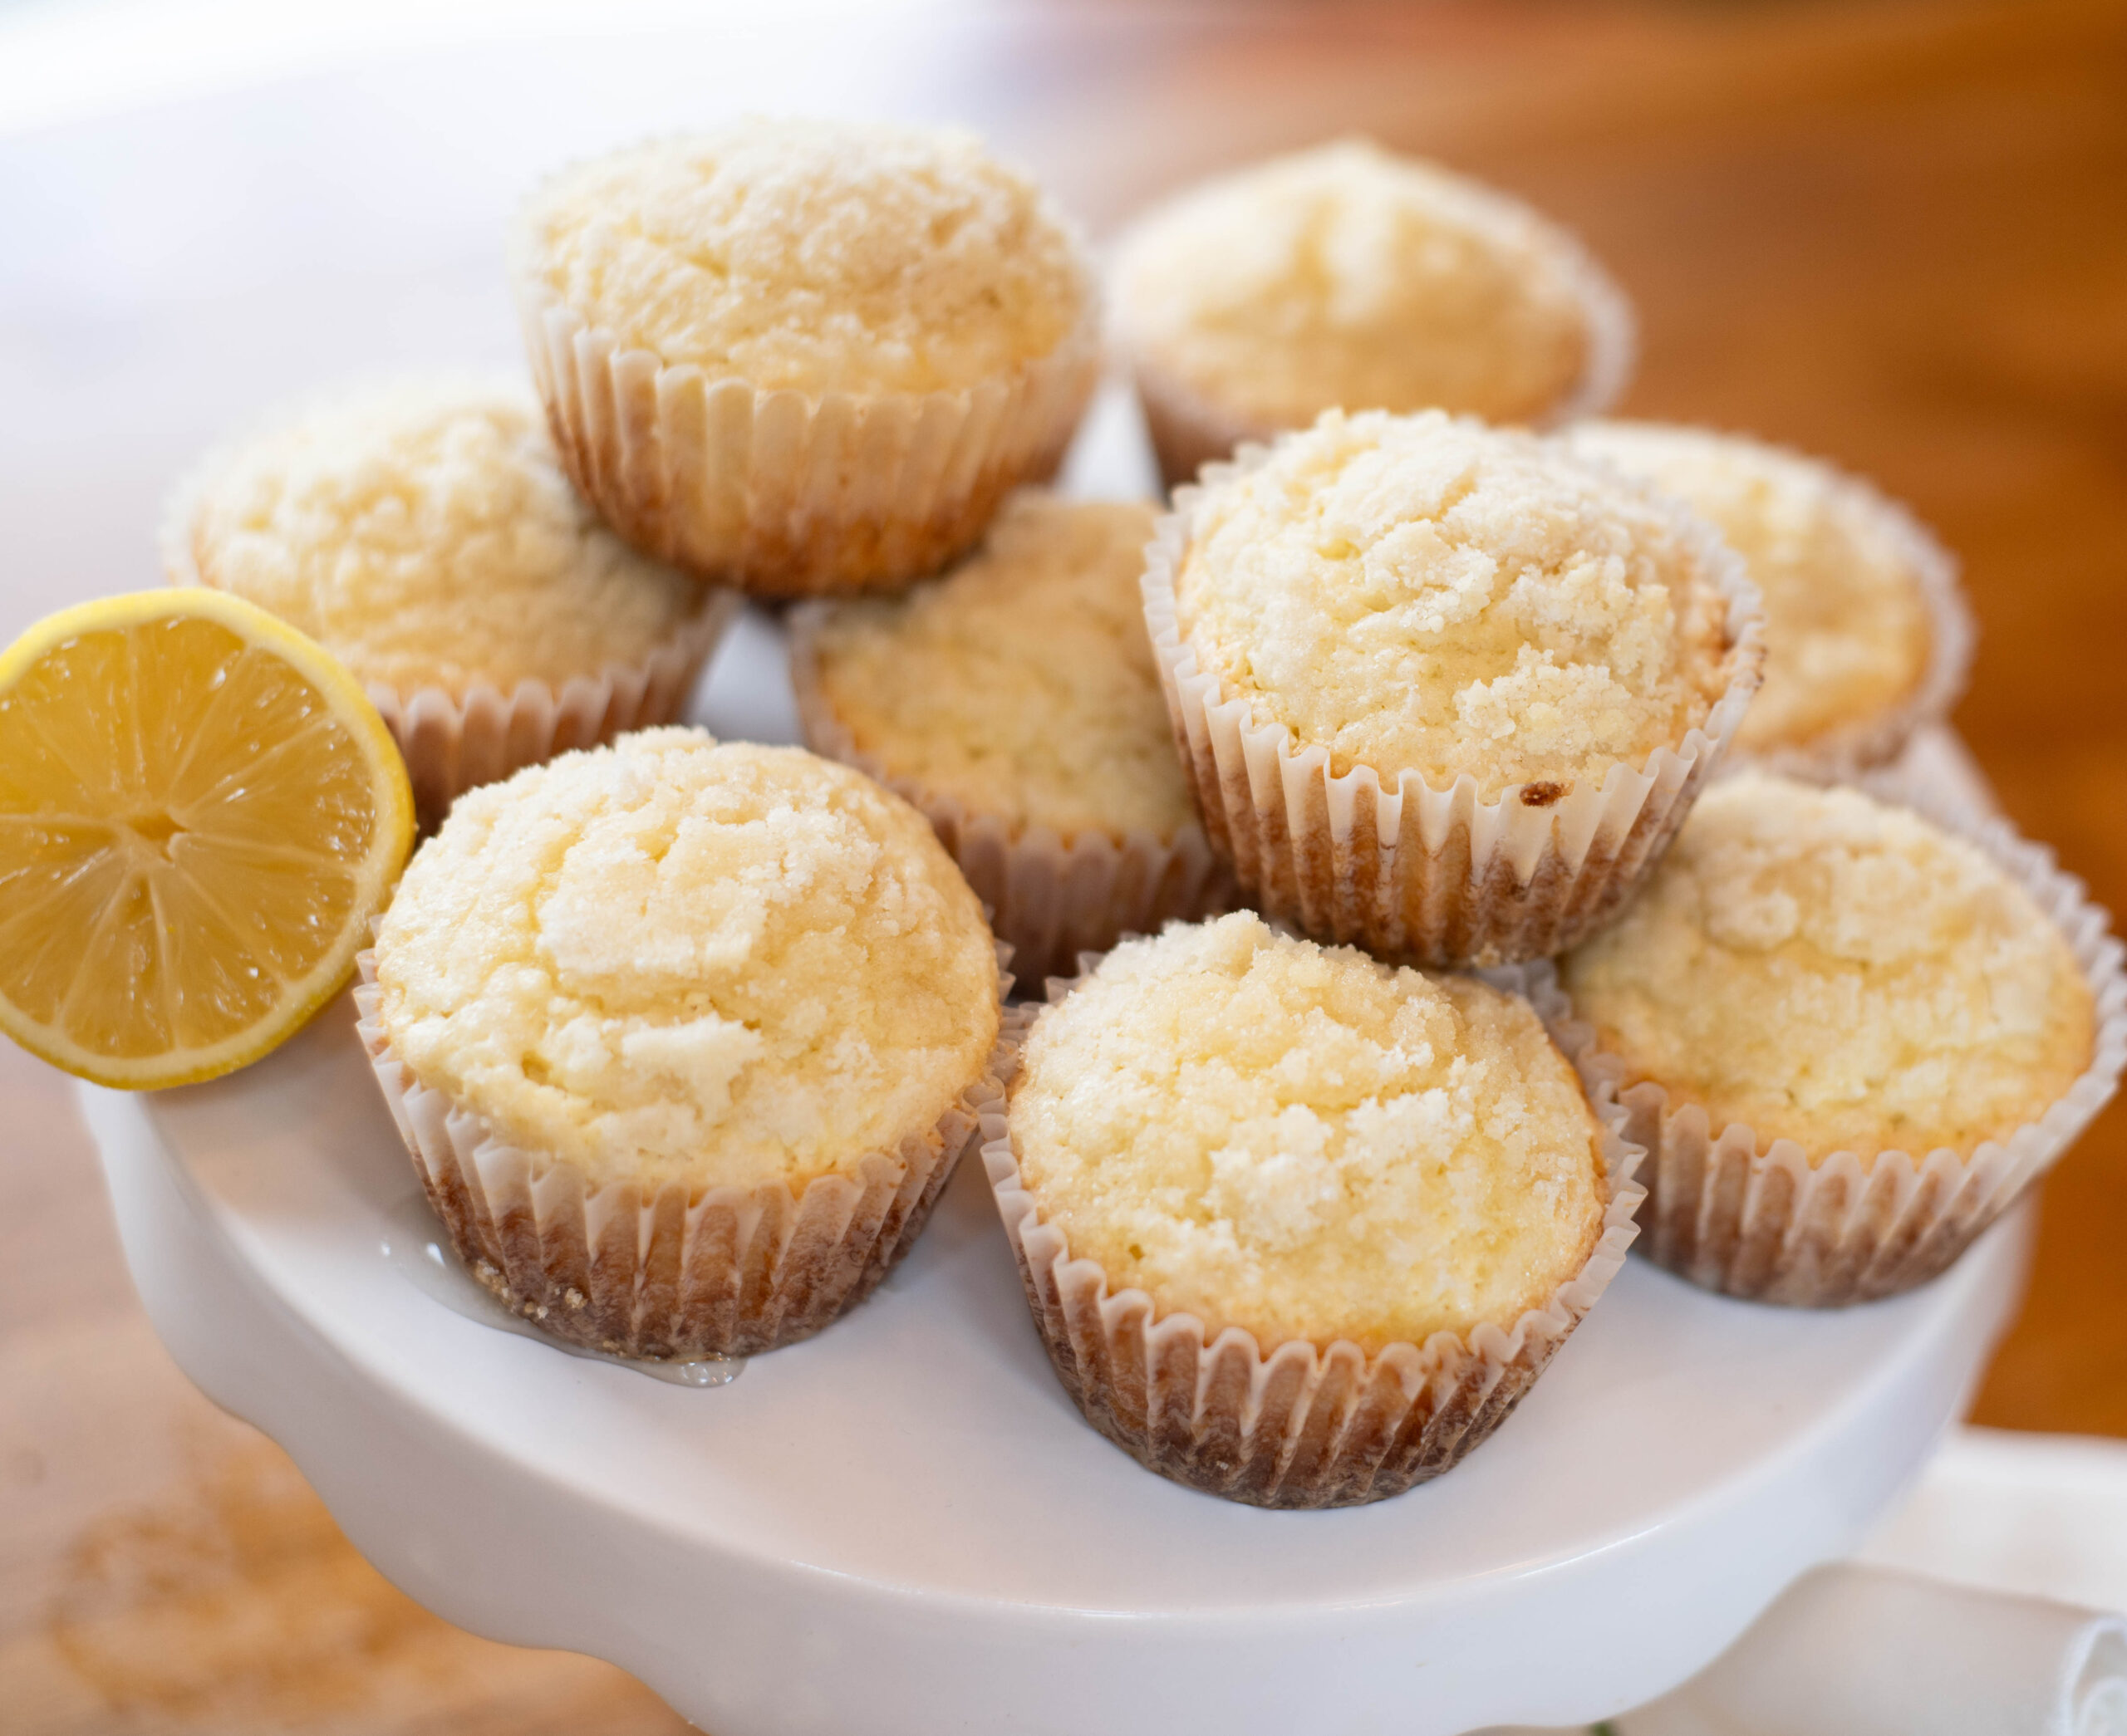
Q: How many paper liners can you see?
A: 9